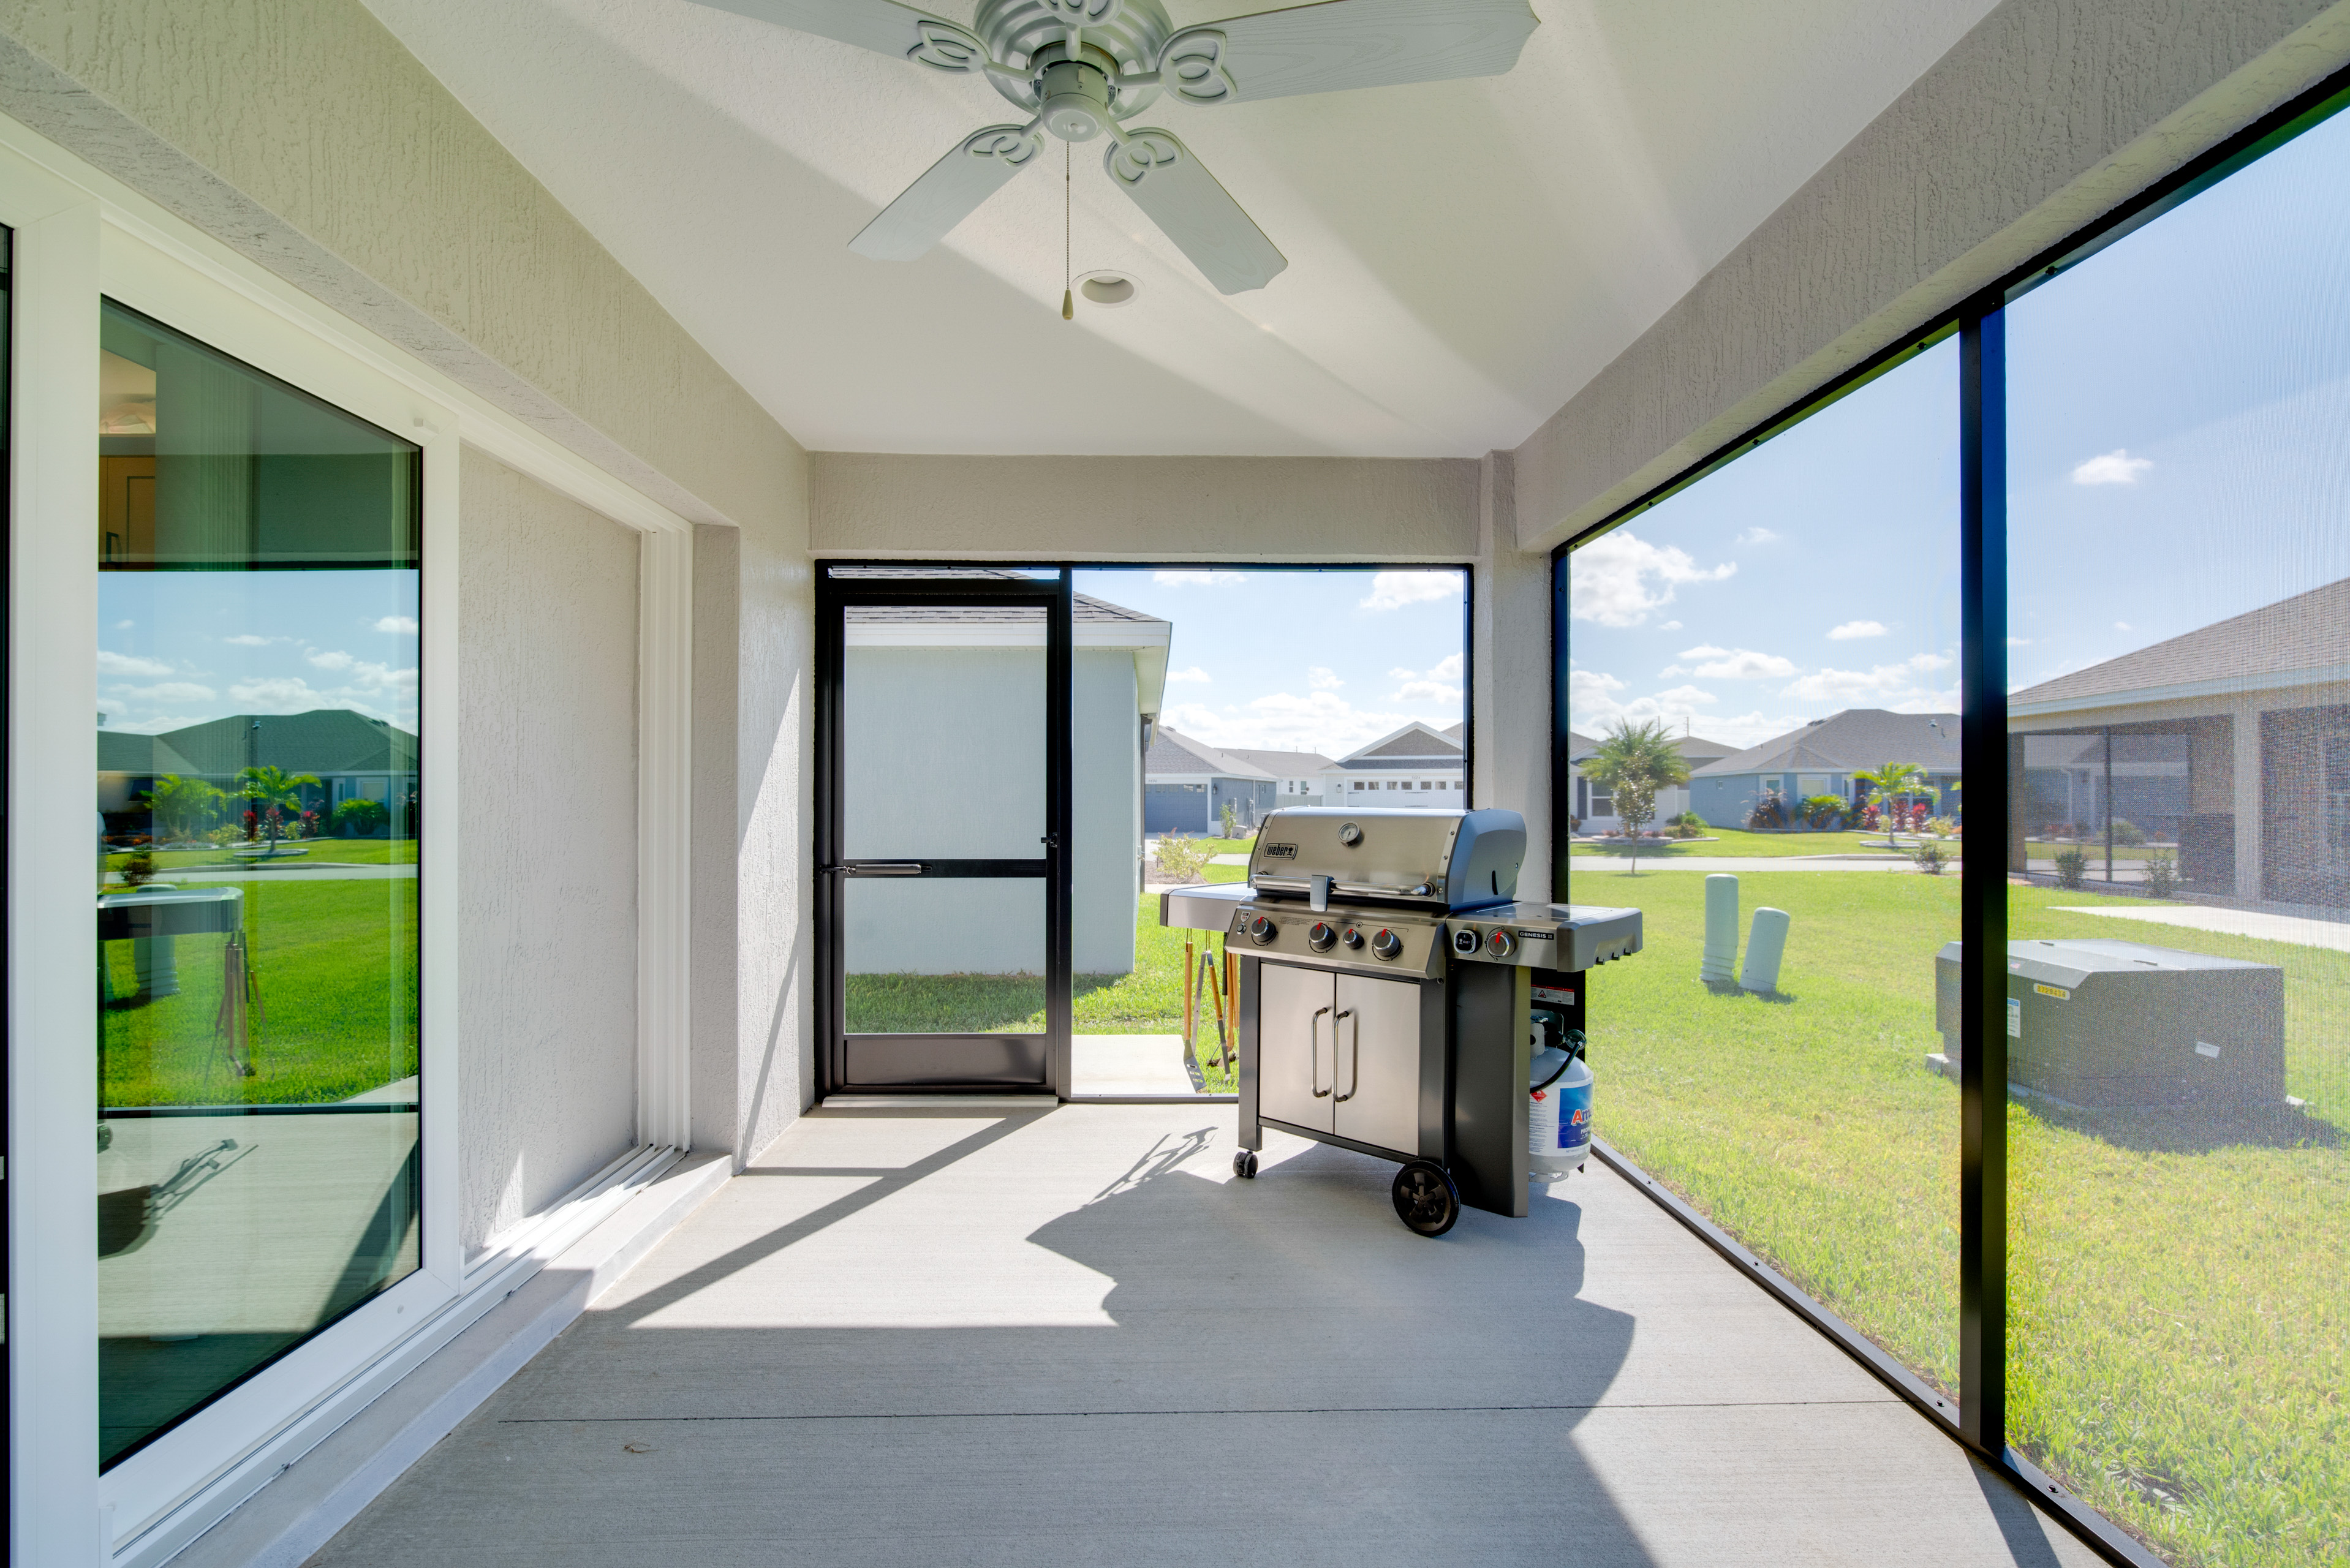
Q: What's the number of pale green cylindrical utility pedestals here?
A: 2